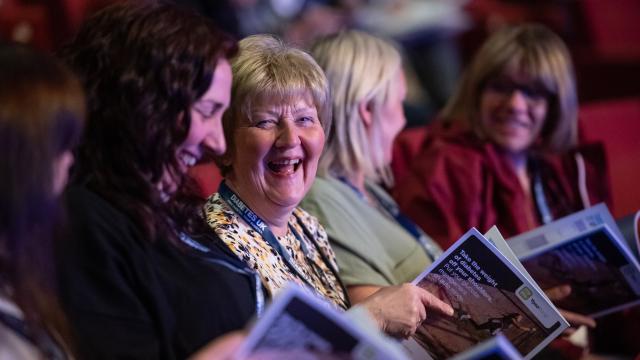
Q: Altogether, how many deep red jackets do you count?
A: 1